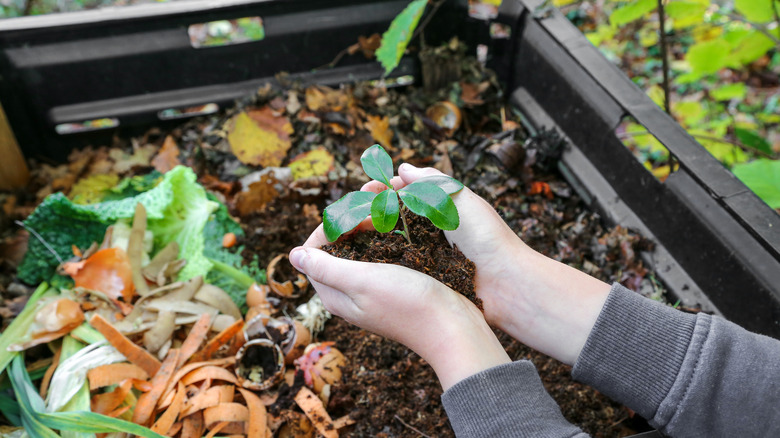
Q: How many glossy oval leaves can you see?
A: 5